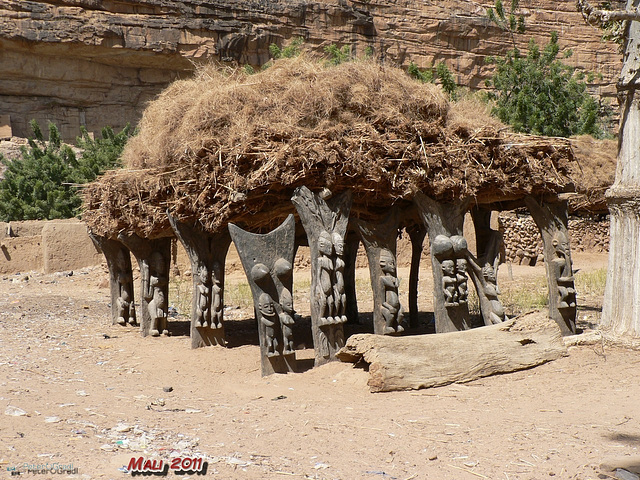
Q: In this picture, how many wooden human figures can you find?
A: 13